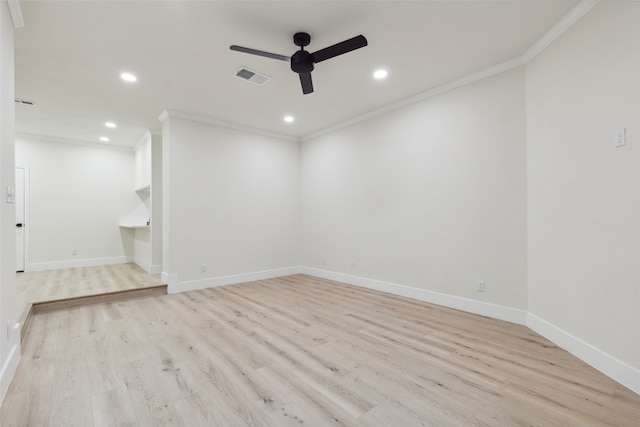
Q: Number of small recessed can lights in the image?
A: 5